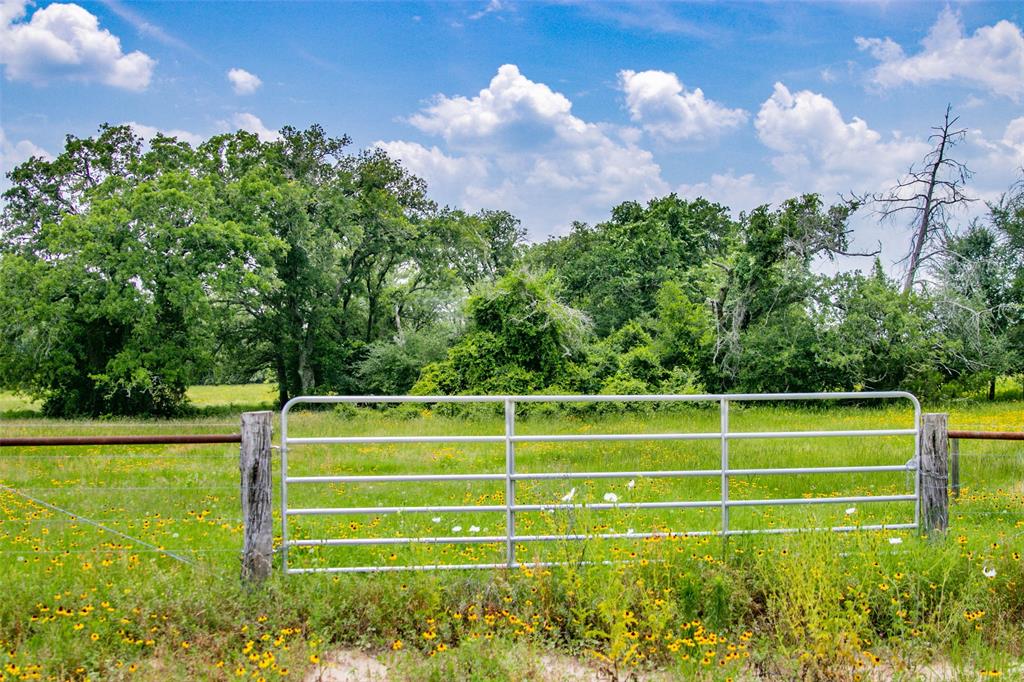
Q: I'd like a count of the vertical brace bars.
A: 2